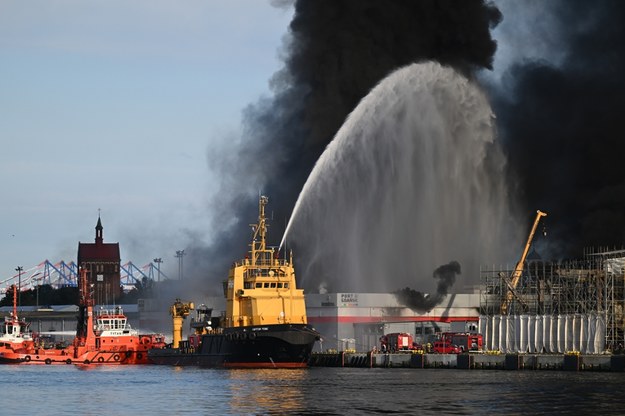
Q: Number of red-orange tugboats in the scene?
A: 2